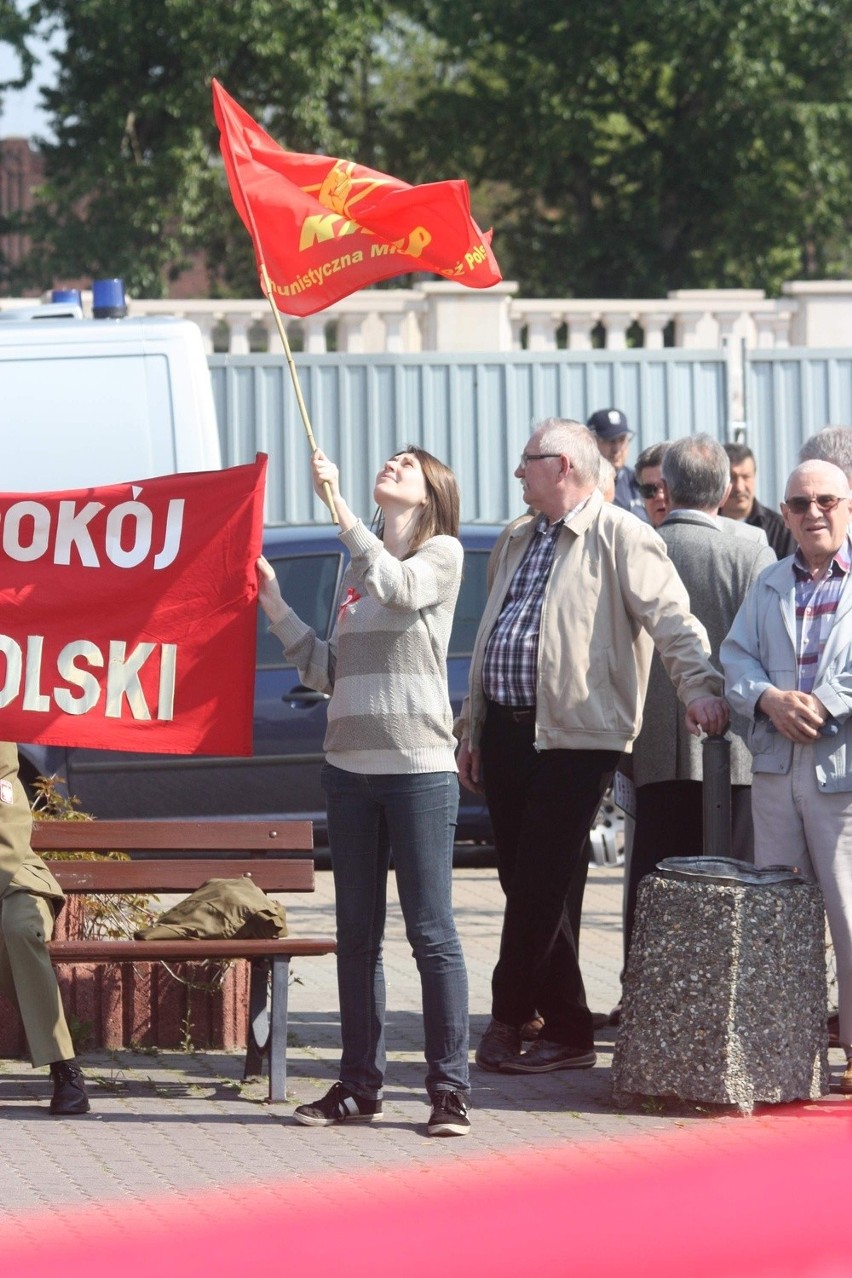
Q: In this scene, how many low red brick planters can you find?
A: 1